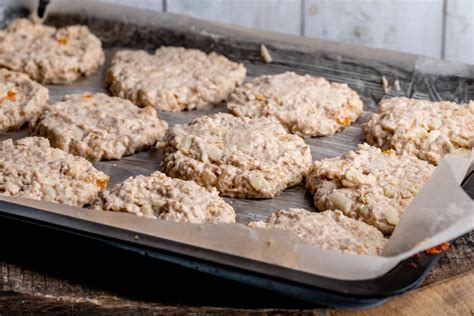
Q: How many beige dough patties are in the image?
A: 11